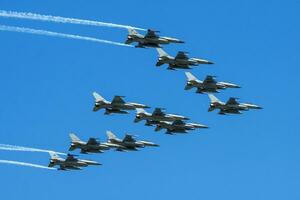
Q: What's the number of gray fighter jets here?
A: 10